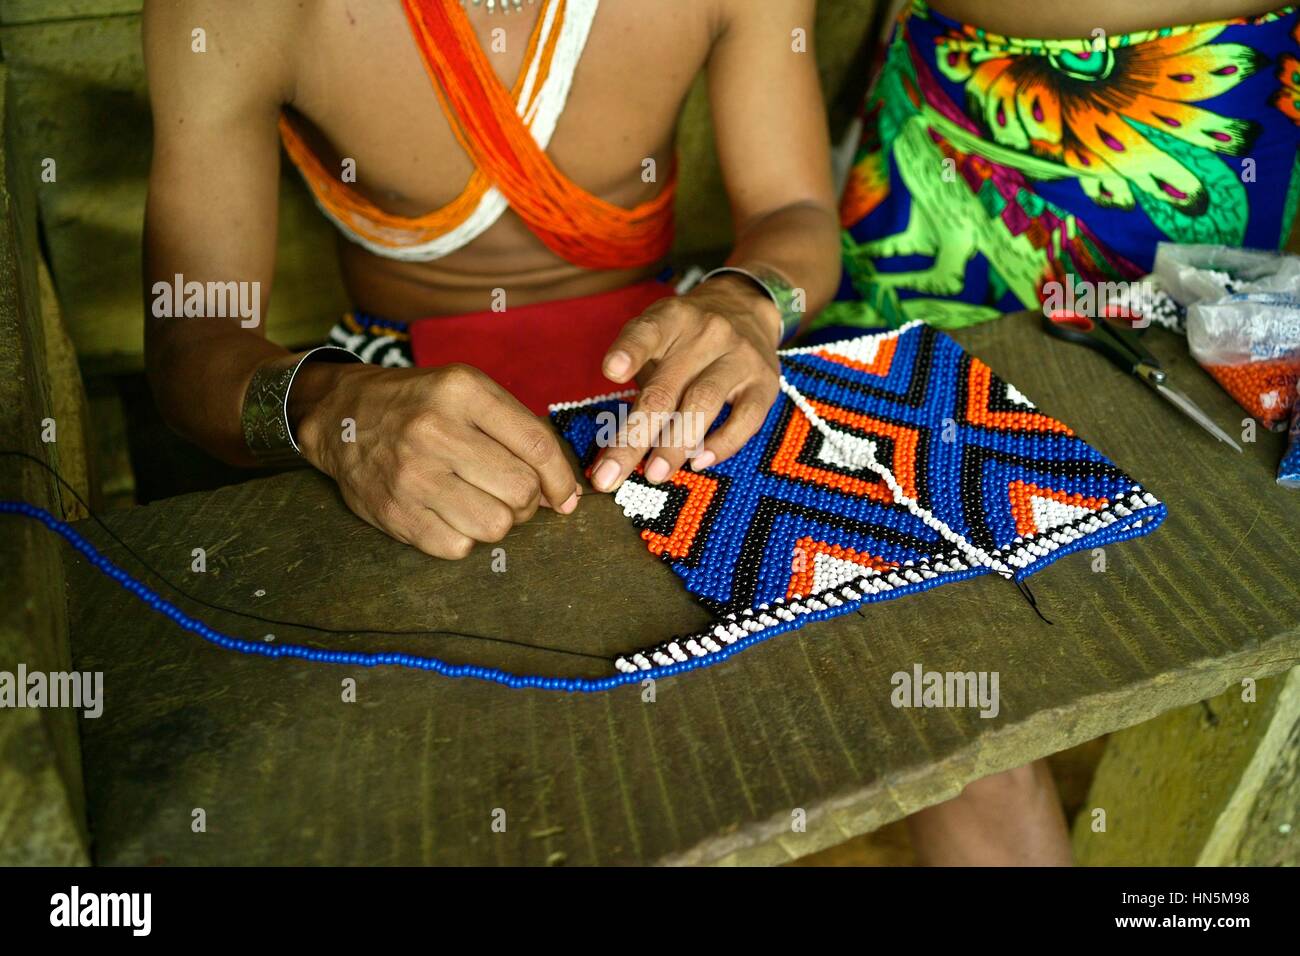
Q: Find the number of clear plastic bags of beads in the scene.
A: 3